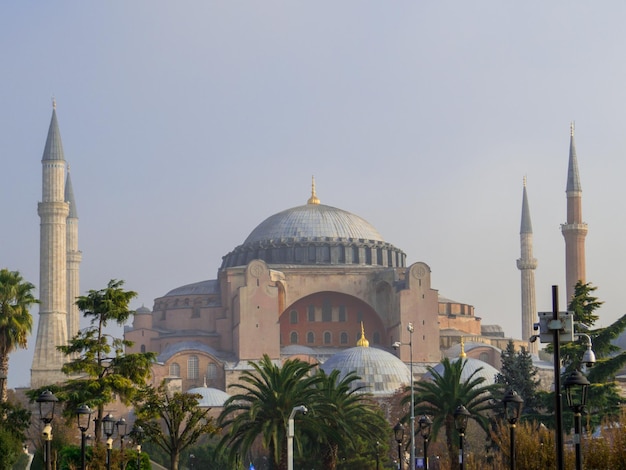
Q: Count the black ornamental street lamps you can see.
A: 10